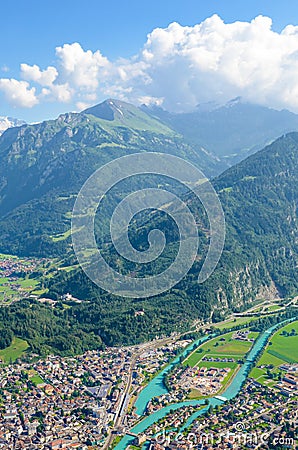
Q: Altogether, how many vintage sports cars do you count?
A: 0